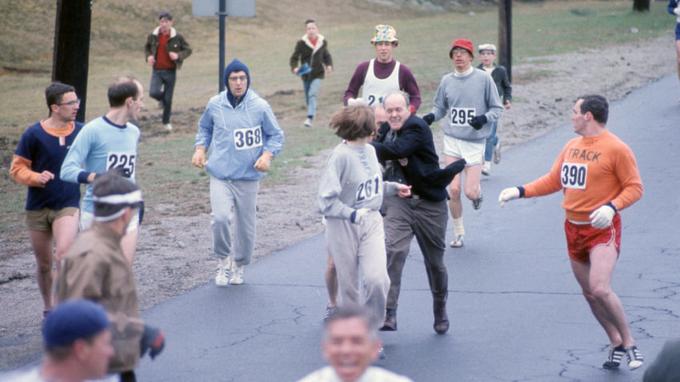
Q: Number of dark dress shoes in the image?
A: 2